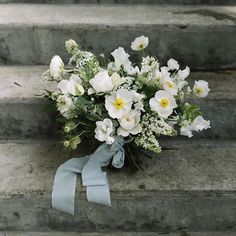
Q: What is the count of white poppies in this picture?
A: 5